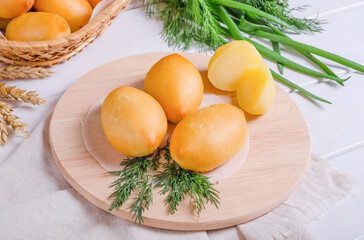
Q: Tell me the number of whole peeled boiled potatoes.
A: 2